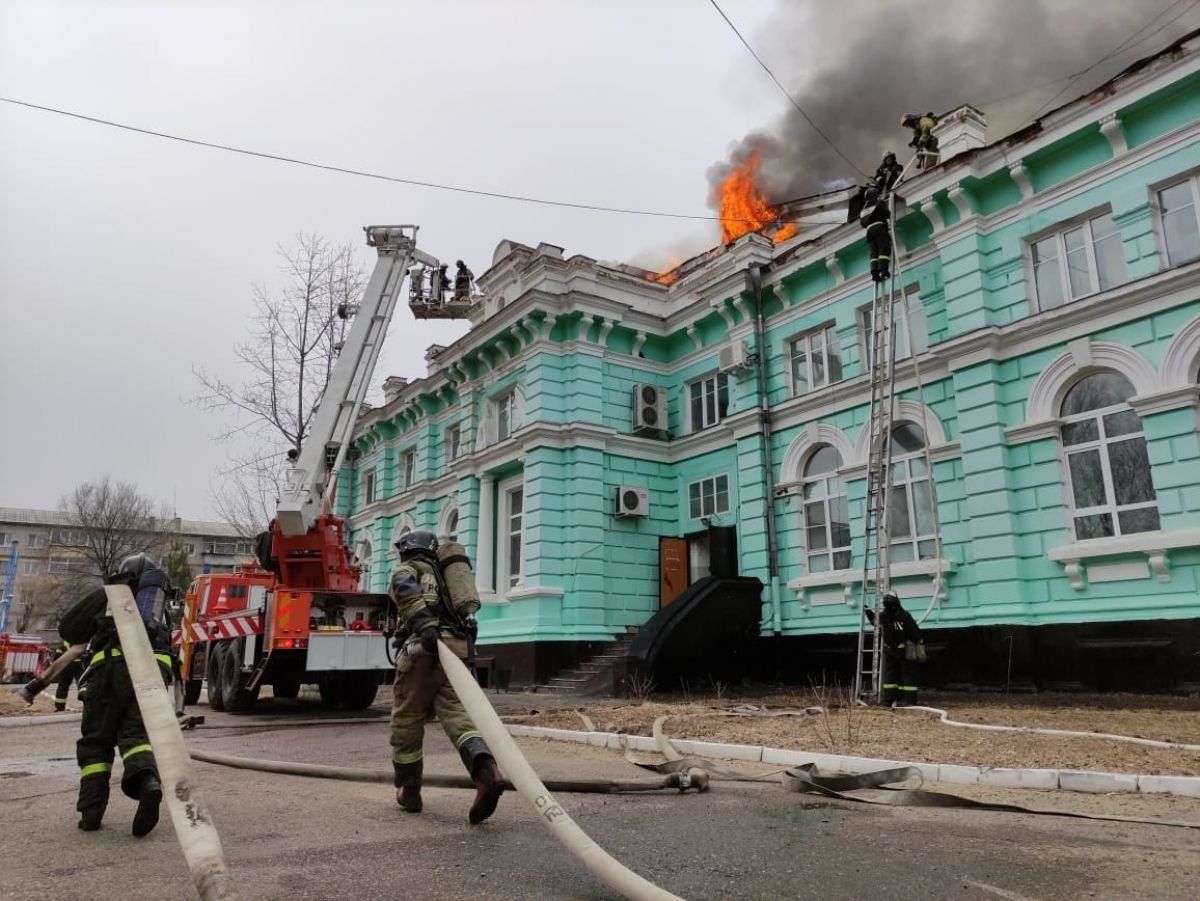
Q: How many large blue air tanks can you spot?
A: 1